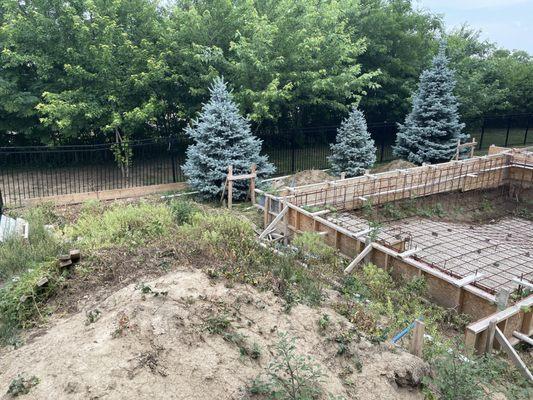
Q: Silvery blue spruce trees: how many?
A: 3